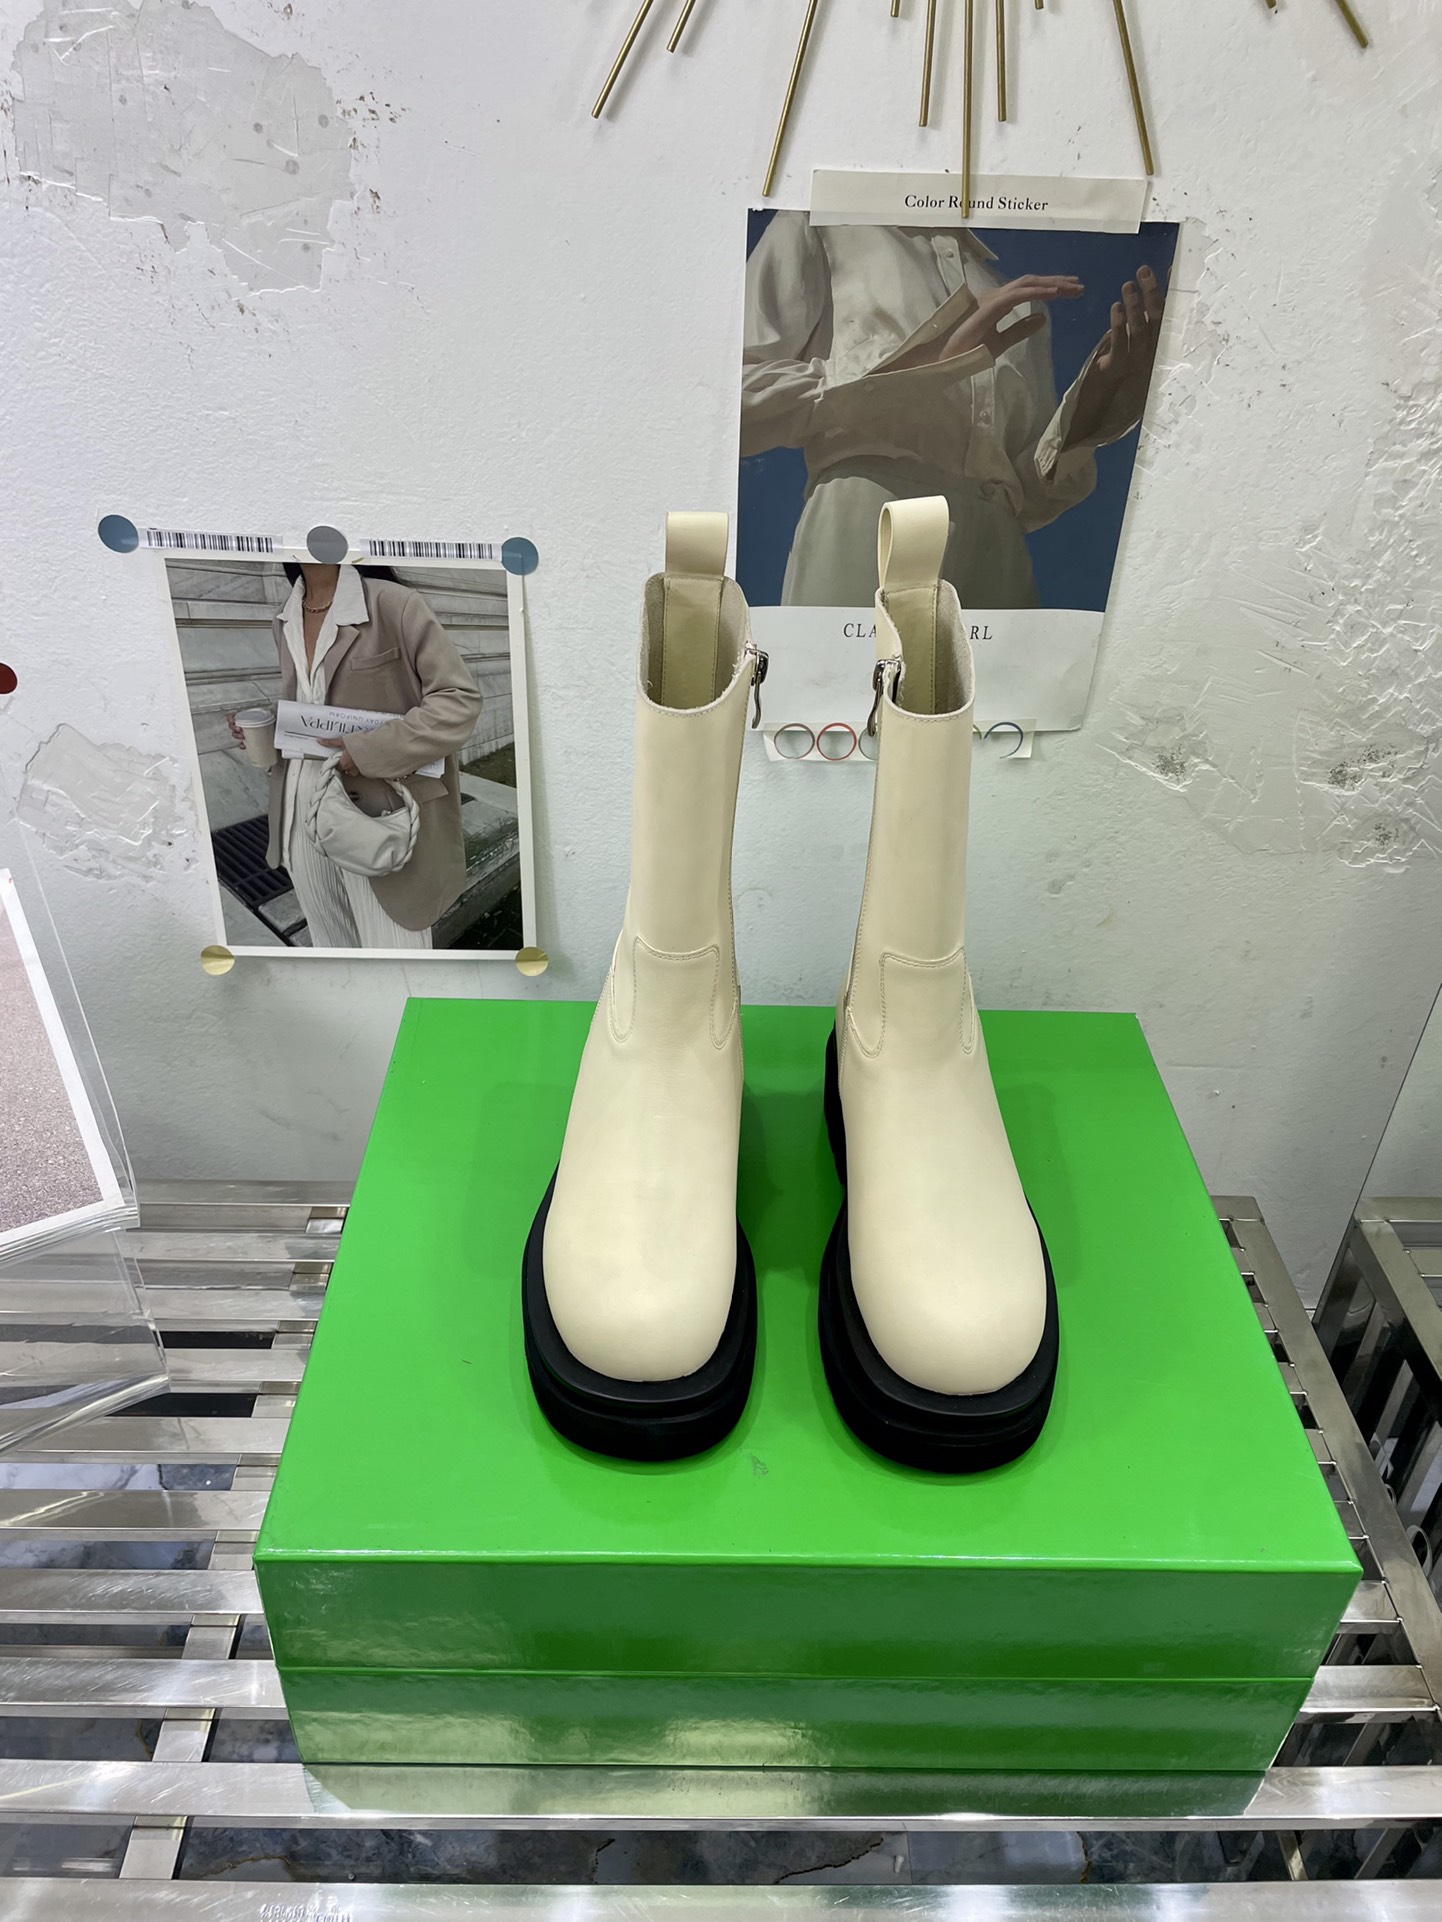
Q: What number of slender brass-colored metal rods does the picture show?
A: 11